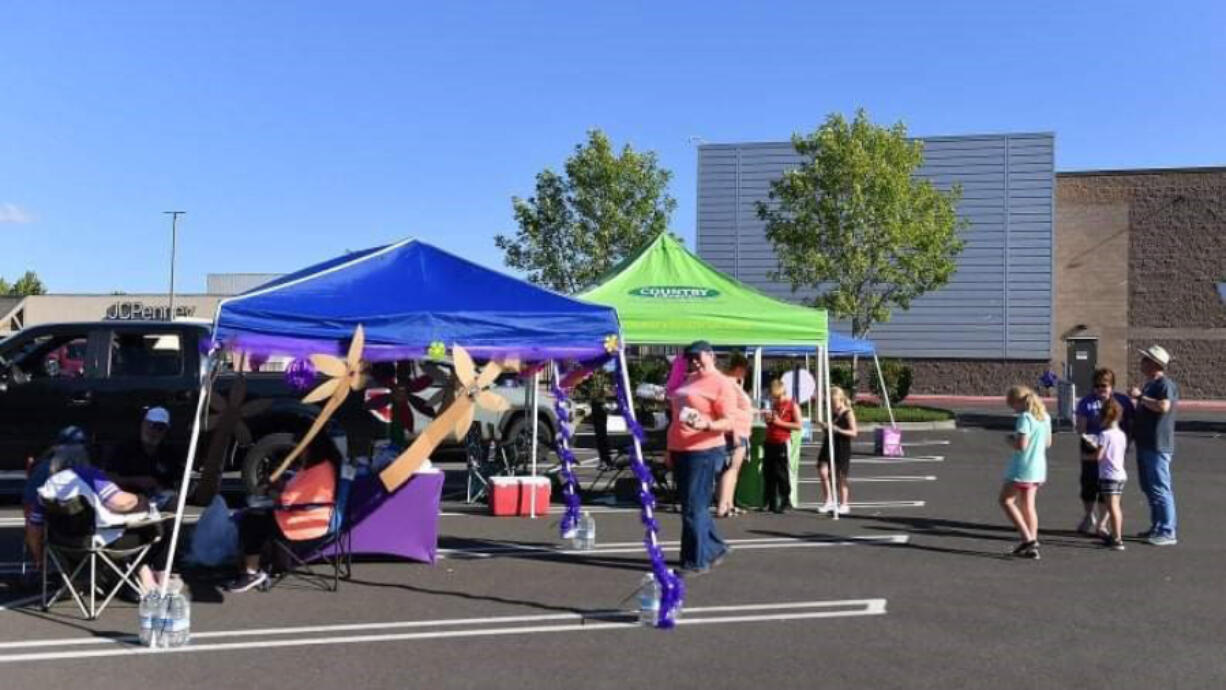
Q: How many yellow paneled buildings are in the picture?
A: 0